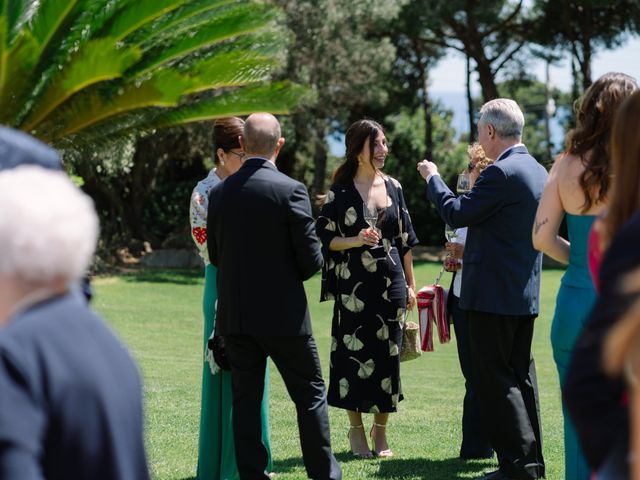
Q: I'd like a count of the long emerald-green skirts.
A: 1